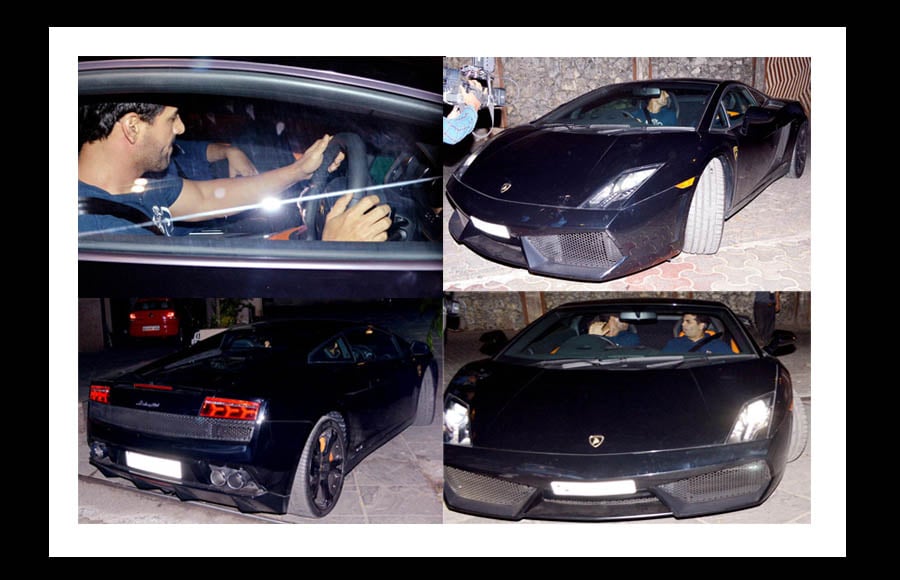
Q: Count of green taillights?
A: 0